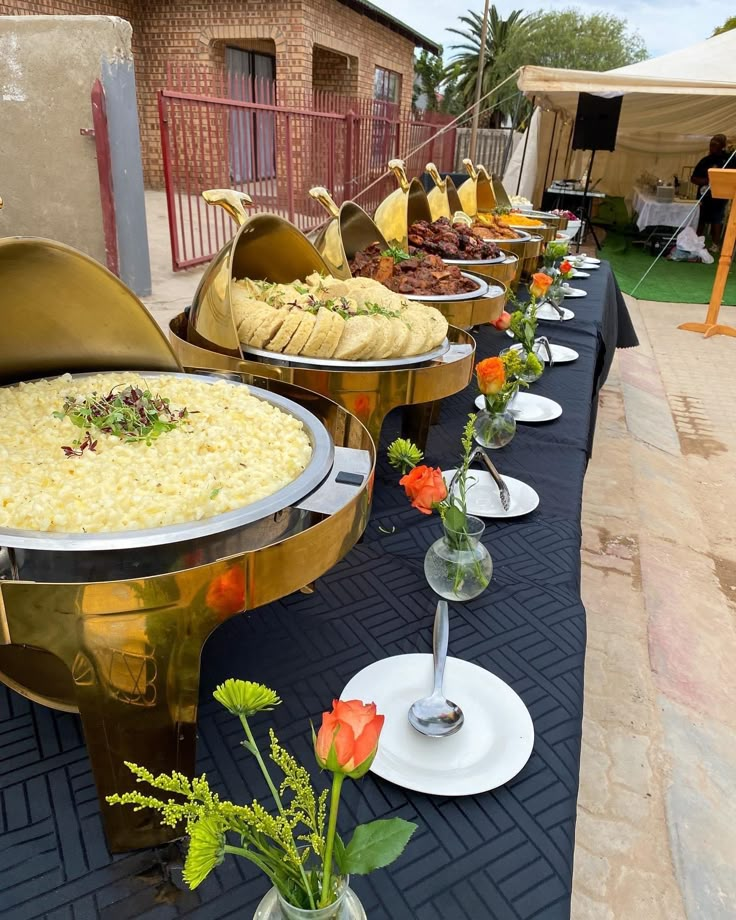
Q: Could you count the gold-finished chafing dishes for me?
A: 7